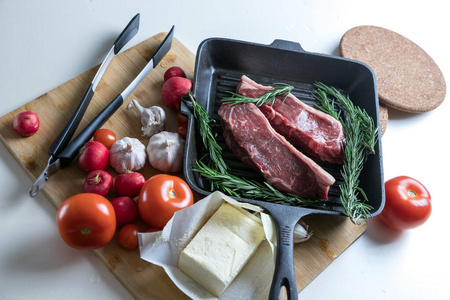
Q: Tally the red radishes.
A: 7